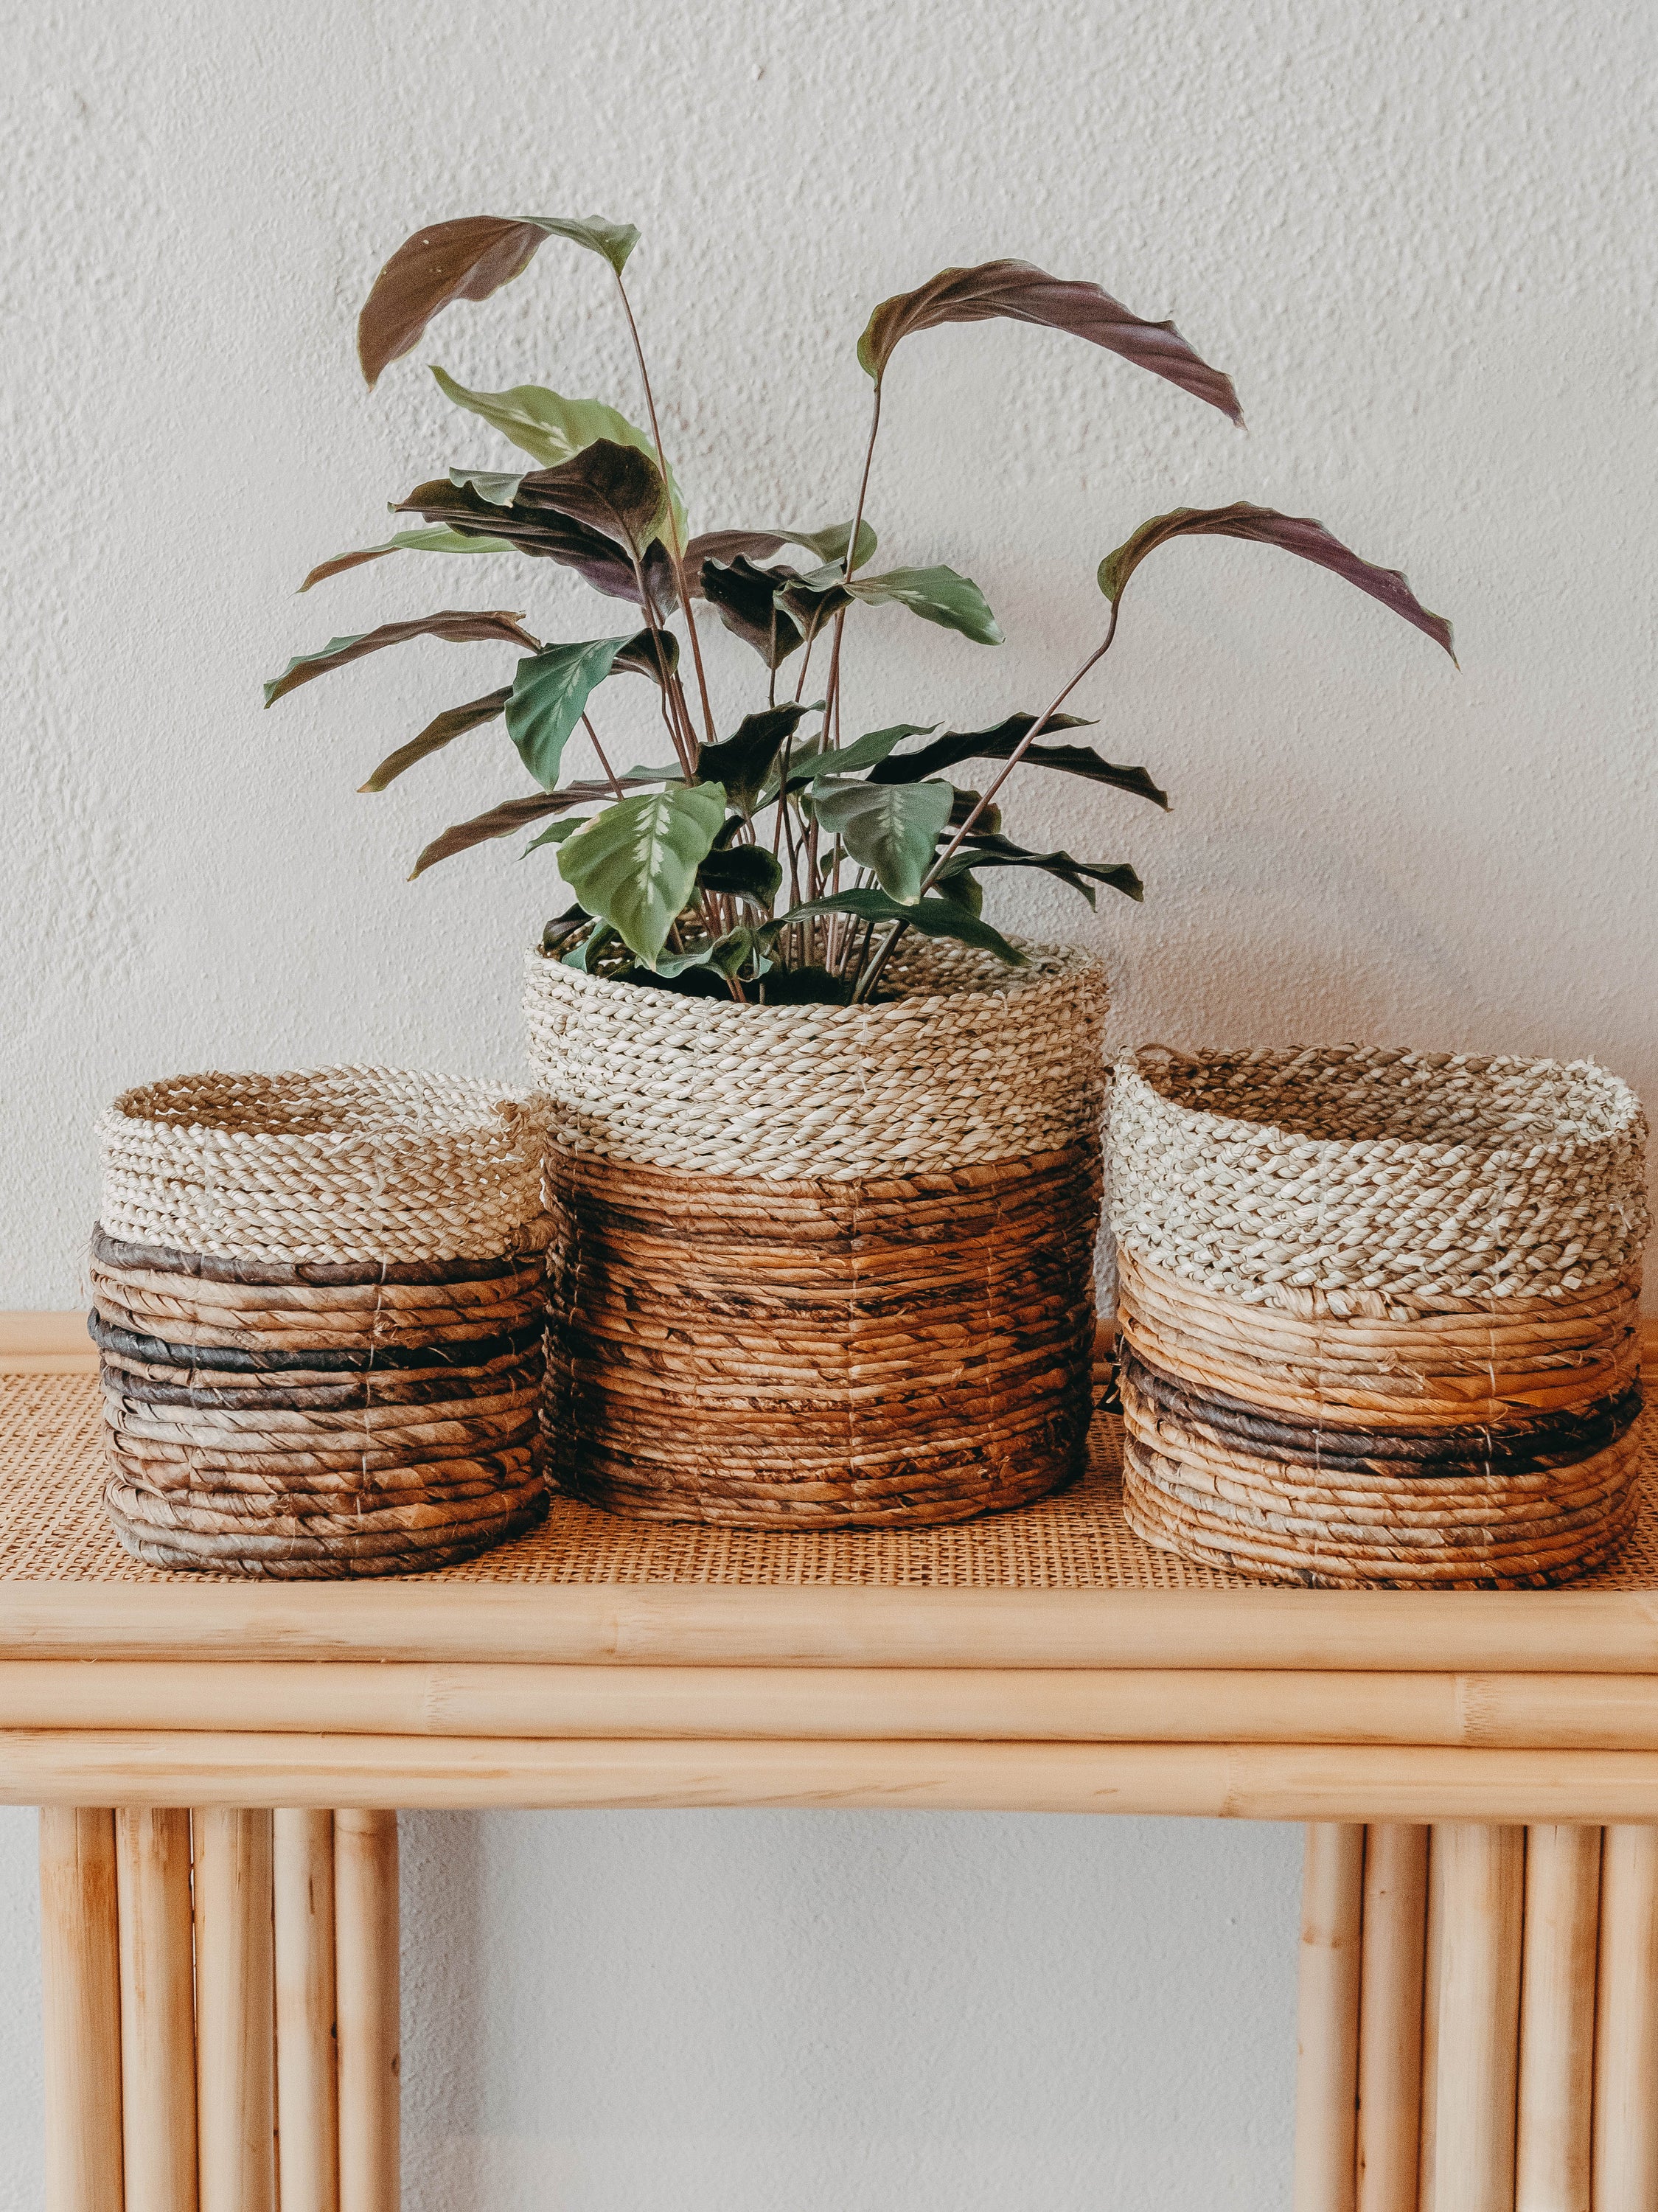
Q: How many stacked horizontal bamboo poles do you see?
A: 3